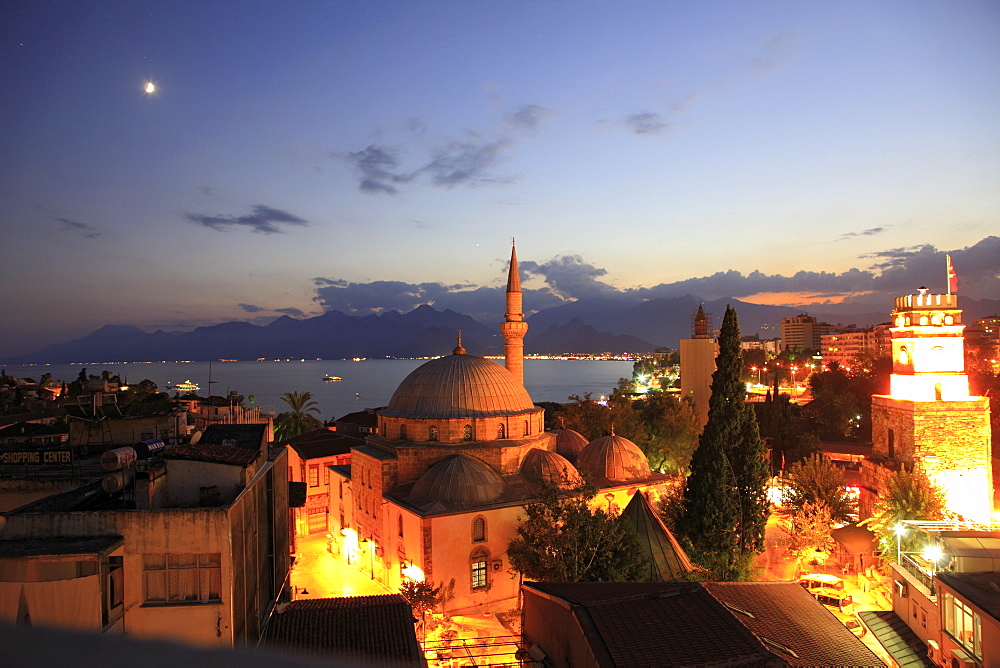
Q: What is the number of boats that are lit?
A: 2